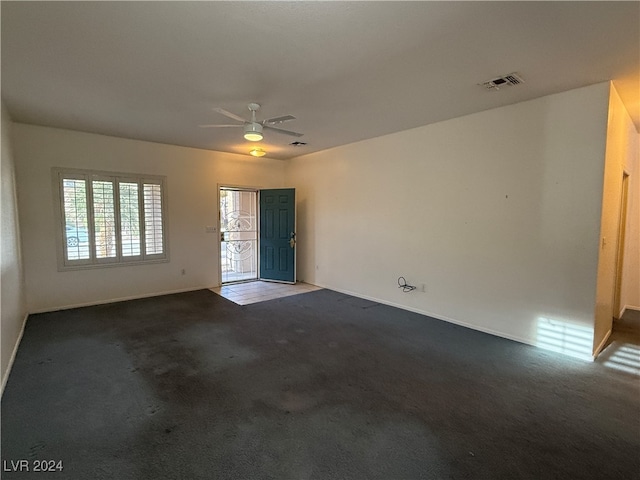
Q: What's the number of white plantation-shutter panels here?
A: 4